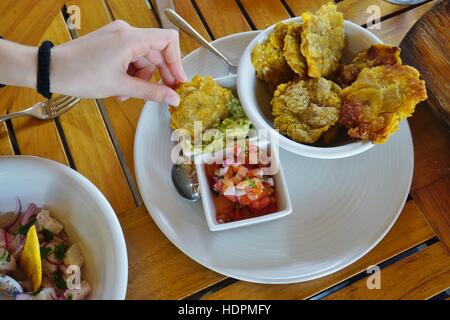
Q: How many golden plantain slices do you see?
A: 7